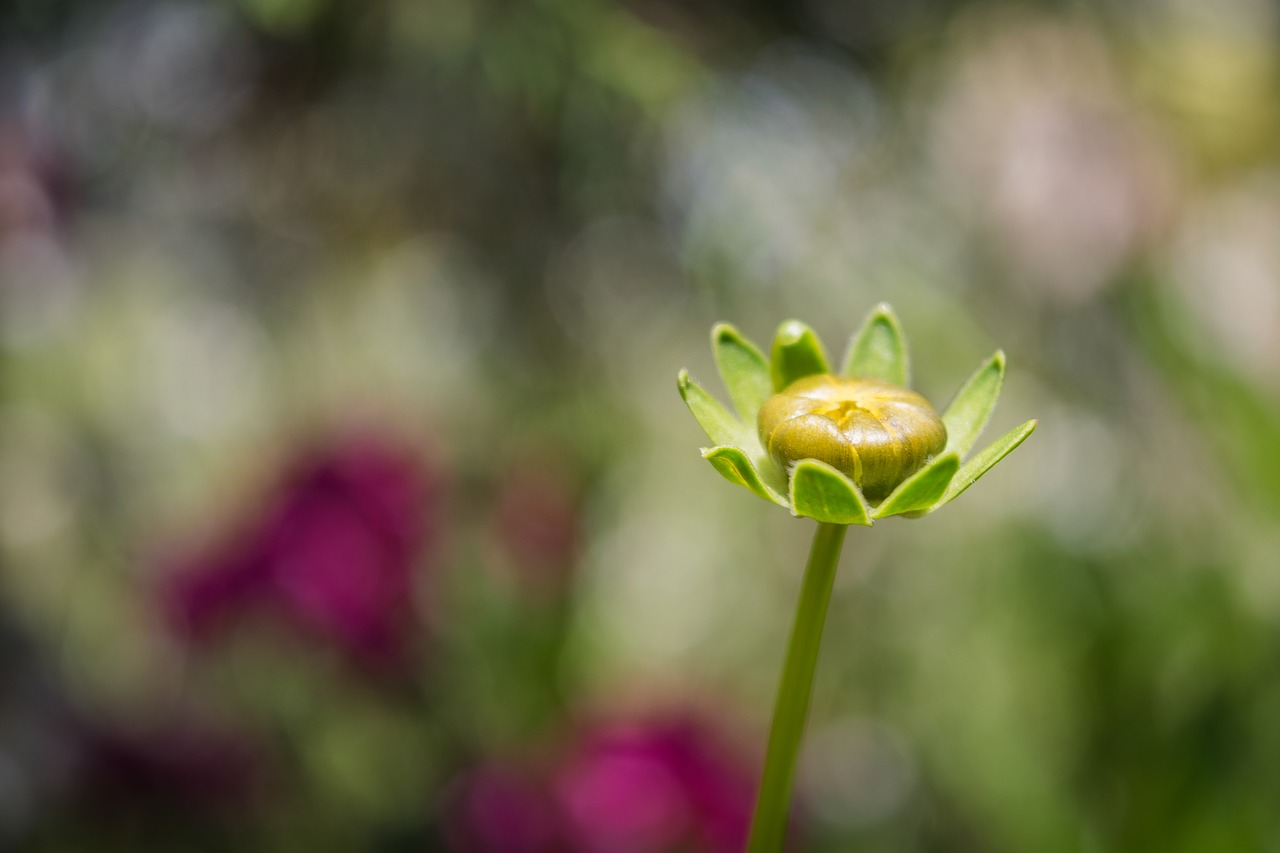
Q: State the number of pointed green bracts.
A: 9